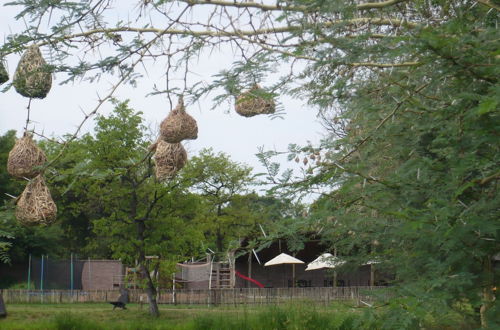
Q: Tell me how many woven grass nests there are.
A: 7